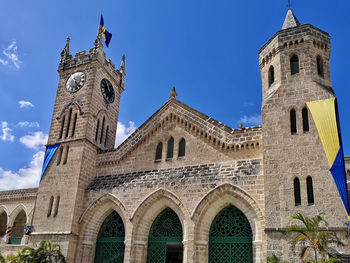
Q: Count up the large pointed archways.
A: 3